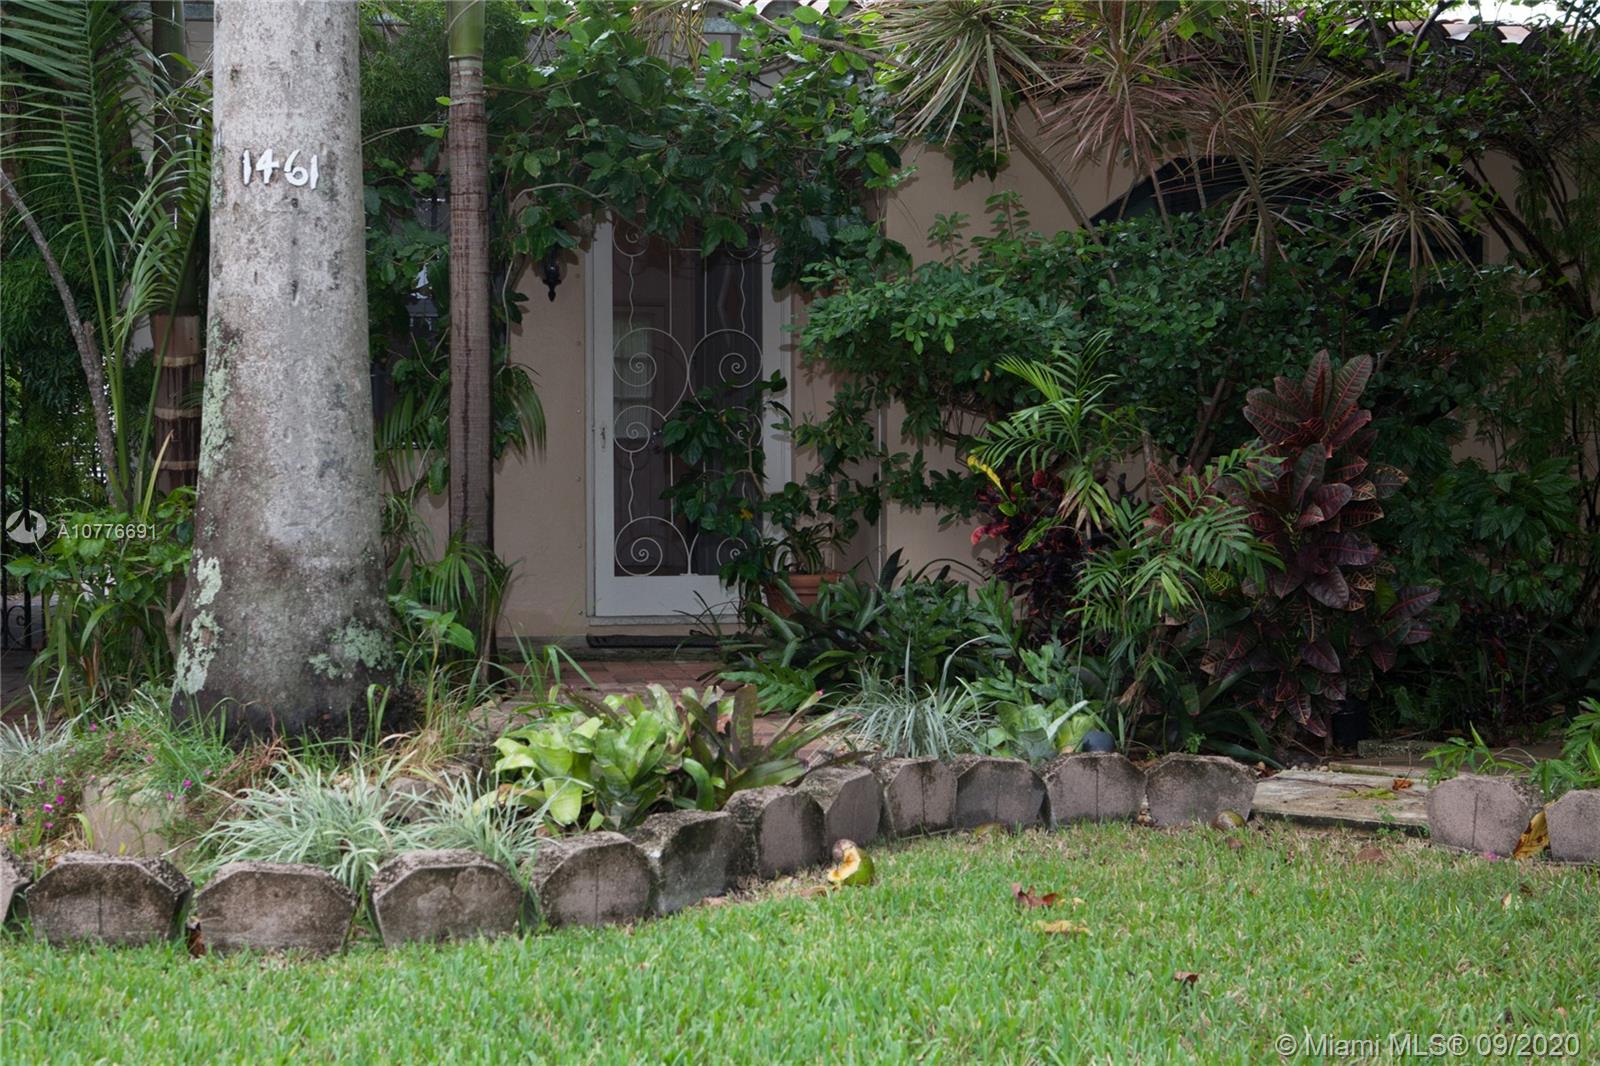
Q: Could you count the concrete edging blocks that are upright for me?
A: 14